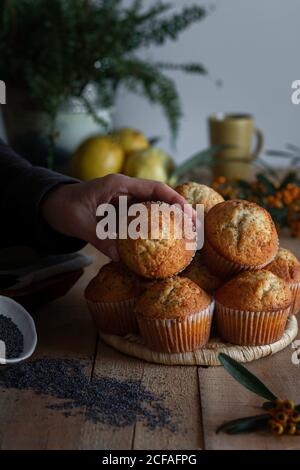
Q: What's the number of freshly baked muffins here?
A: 8